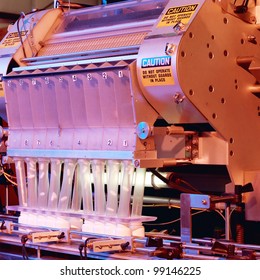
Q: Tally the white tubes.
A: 11